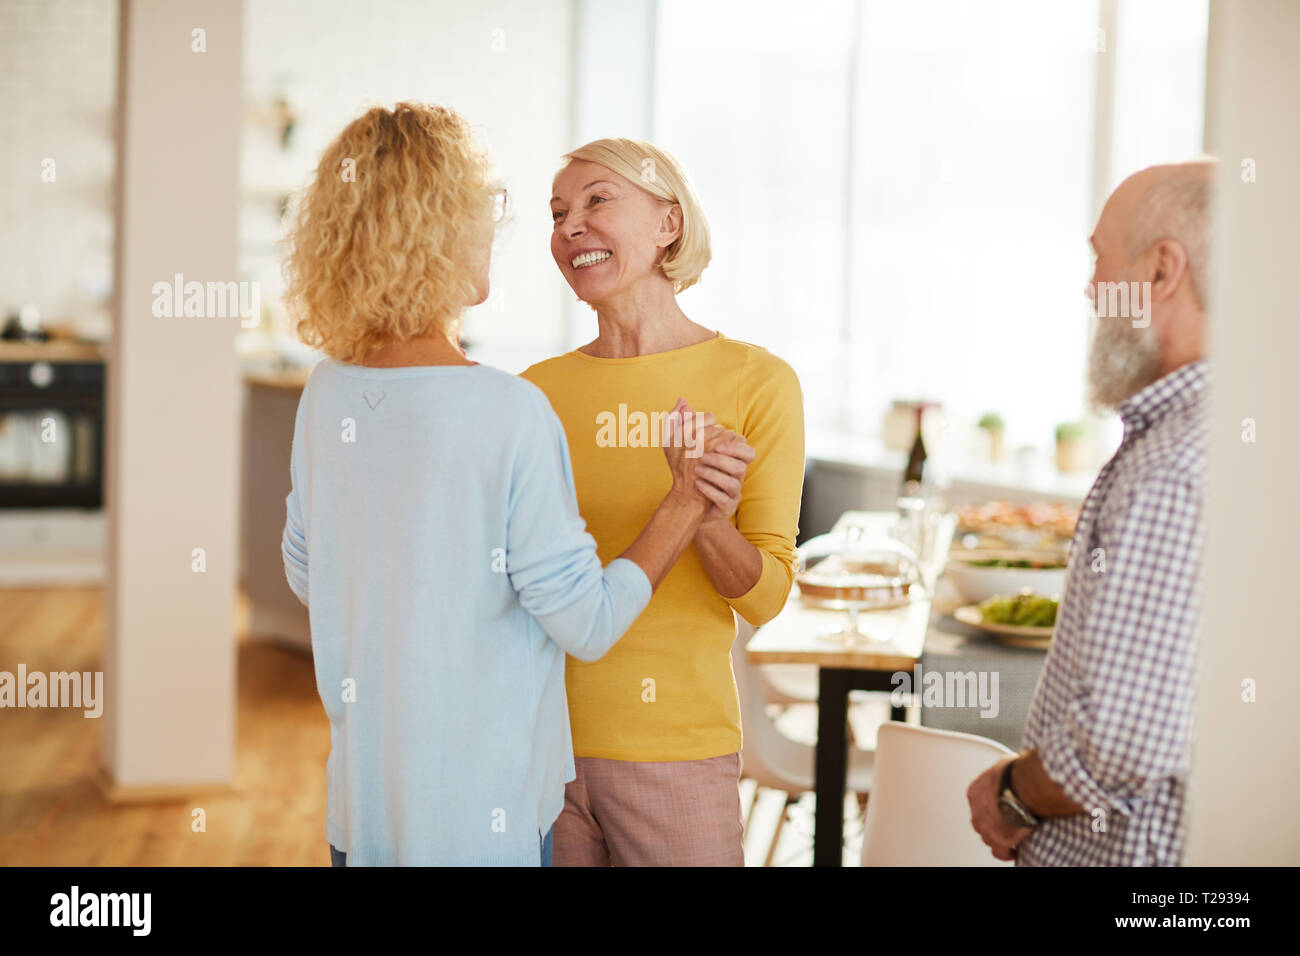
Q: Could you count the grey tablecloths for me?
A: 1